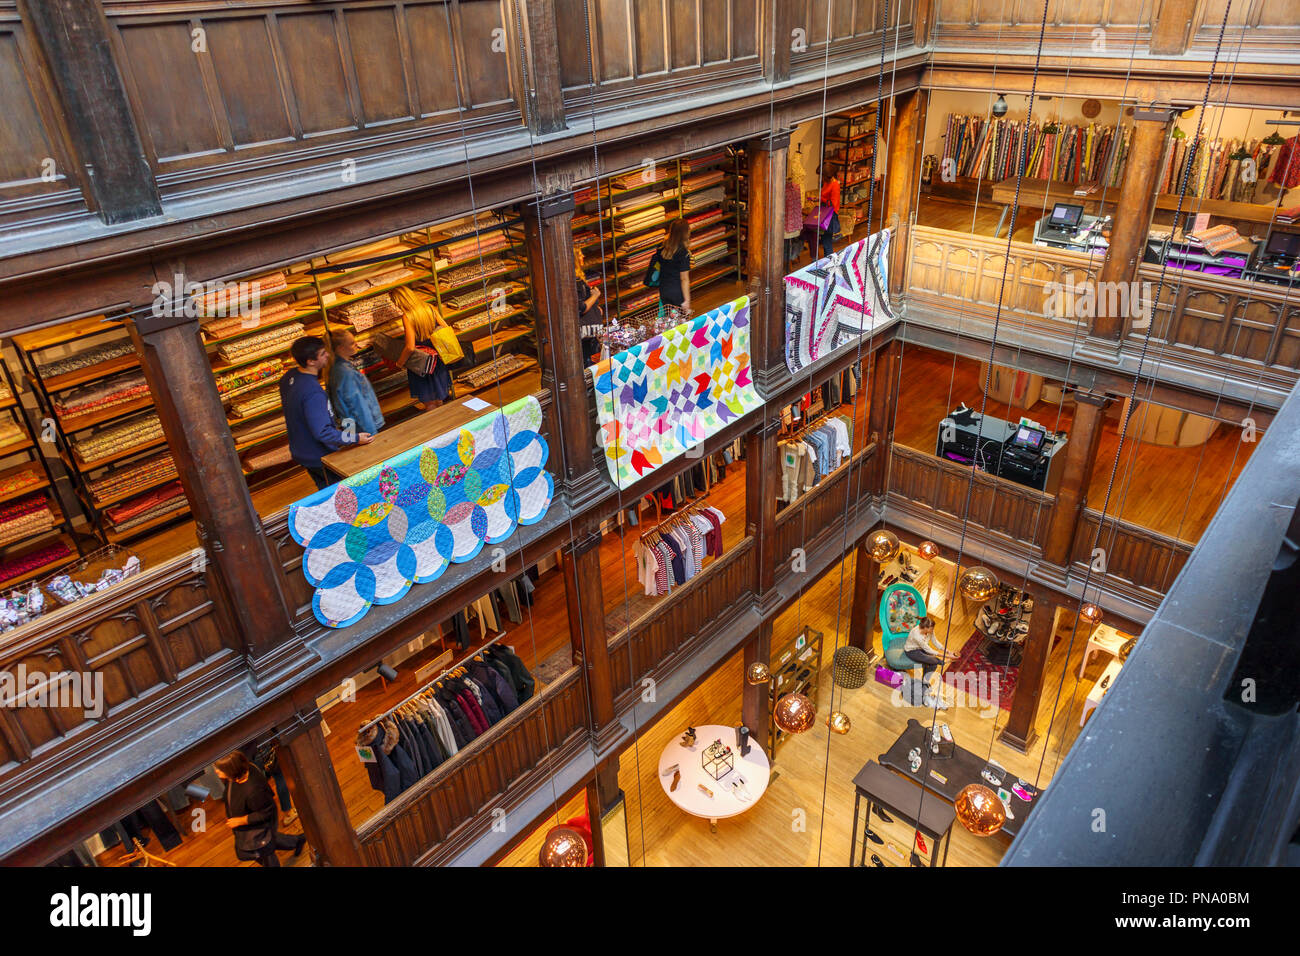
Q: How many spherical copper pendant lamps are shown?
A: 10